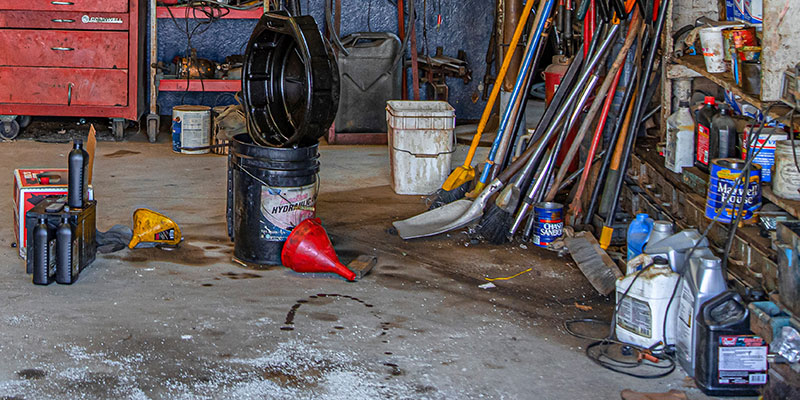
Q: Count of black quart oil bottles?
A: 3